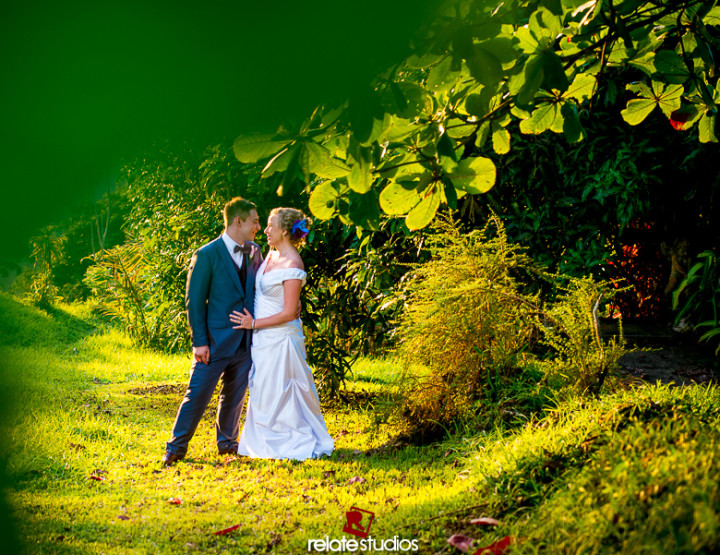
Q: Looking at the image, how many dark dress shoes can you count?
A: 2